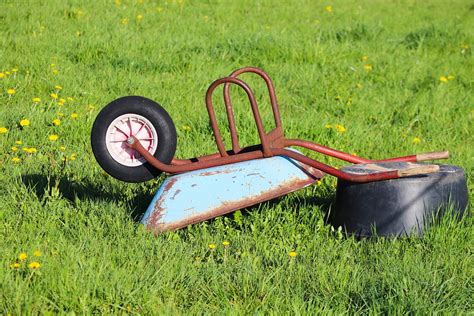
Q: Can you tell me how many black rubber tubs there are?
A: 1